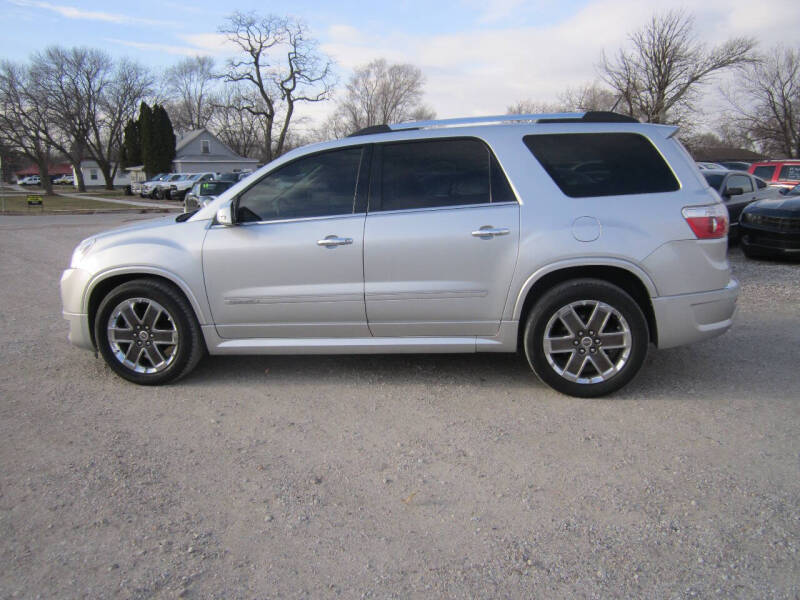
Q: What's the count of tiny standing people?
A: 0